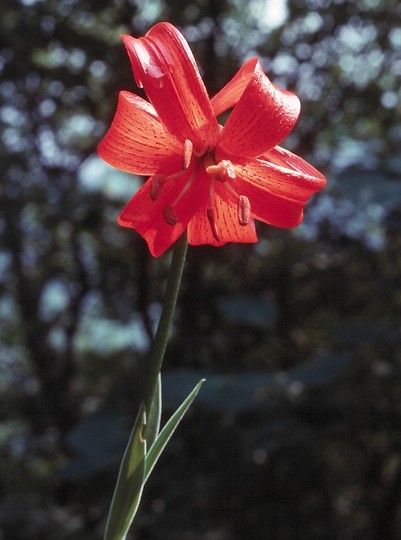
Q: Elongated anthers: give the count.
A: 5